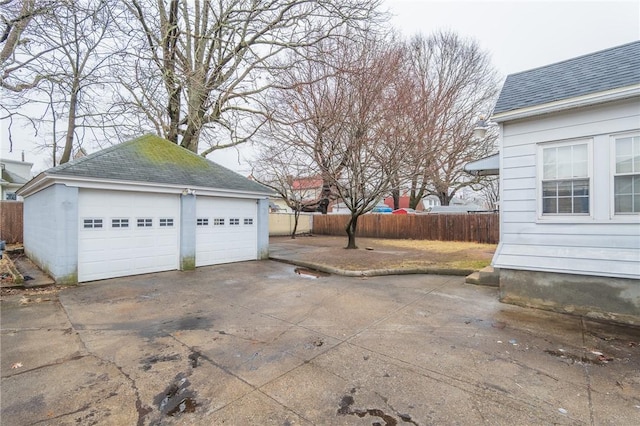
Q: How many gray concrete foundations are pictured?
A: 1